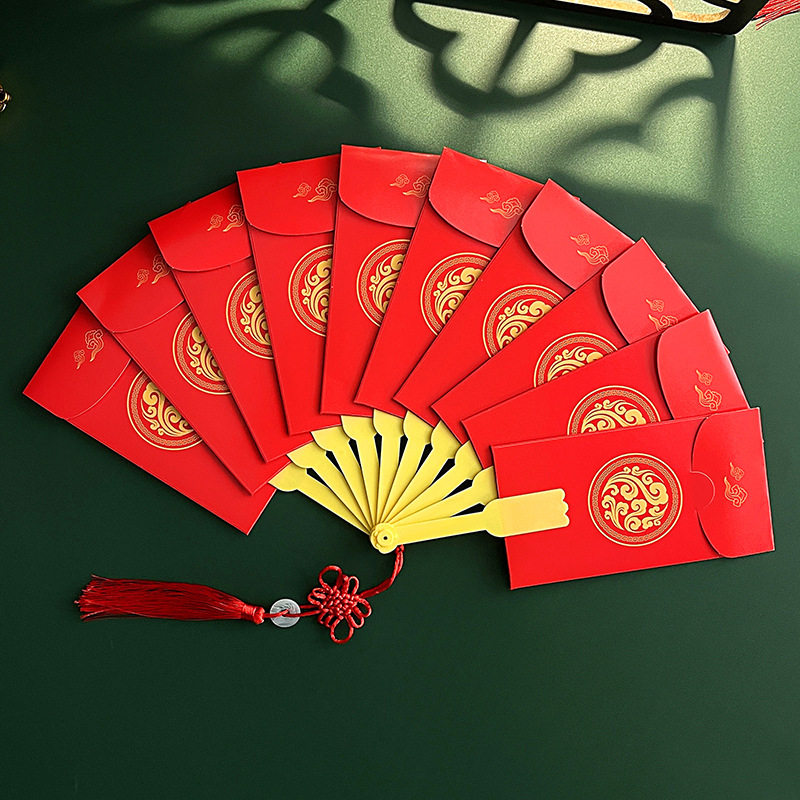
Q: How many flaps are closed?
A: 10